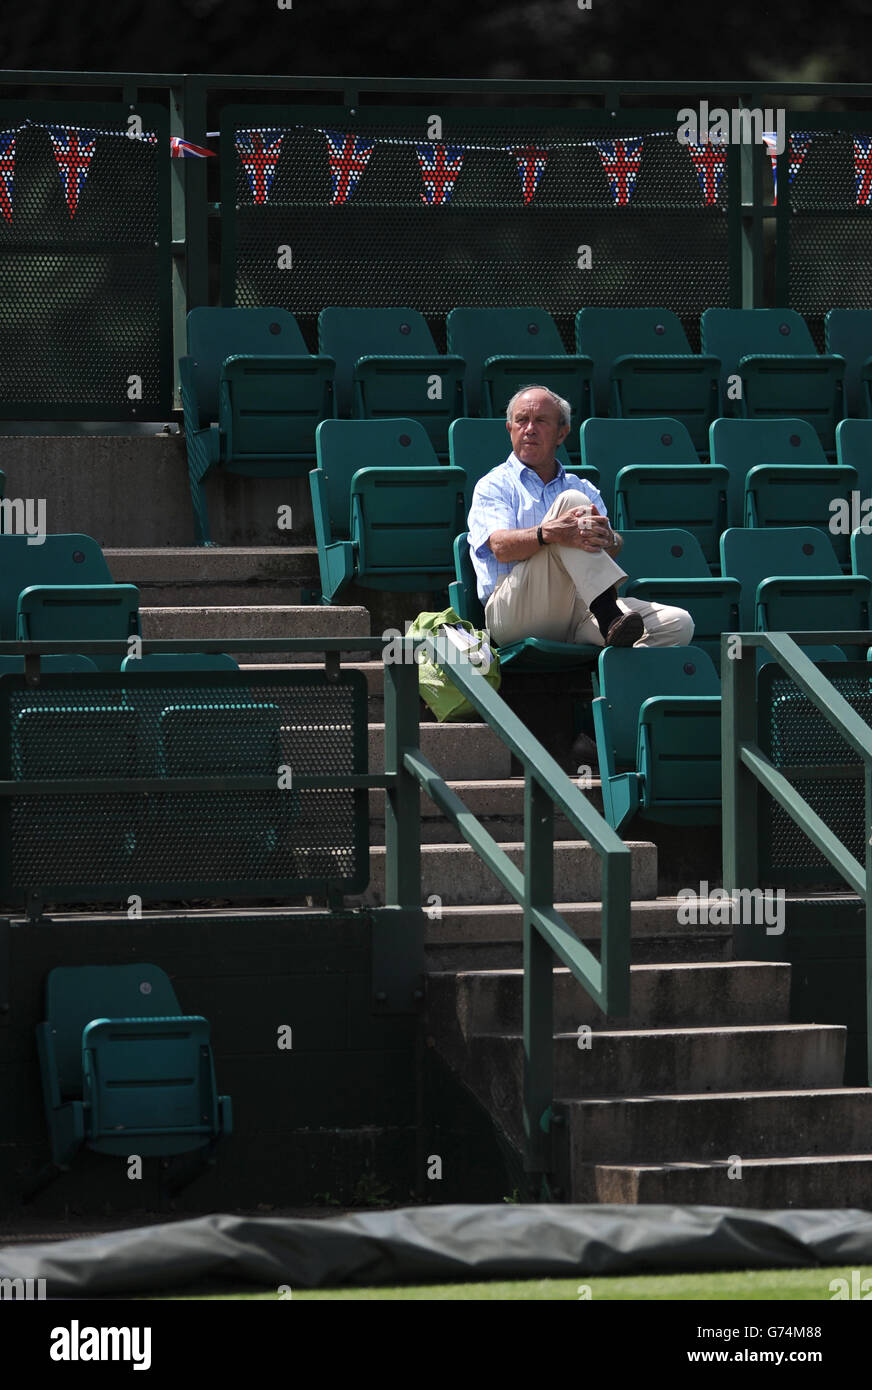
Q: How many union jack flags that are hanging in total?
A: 11